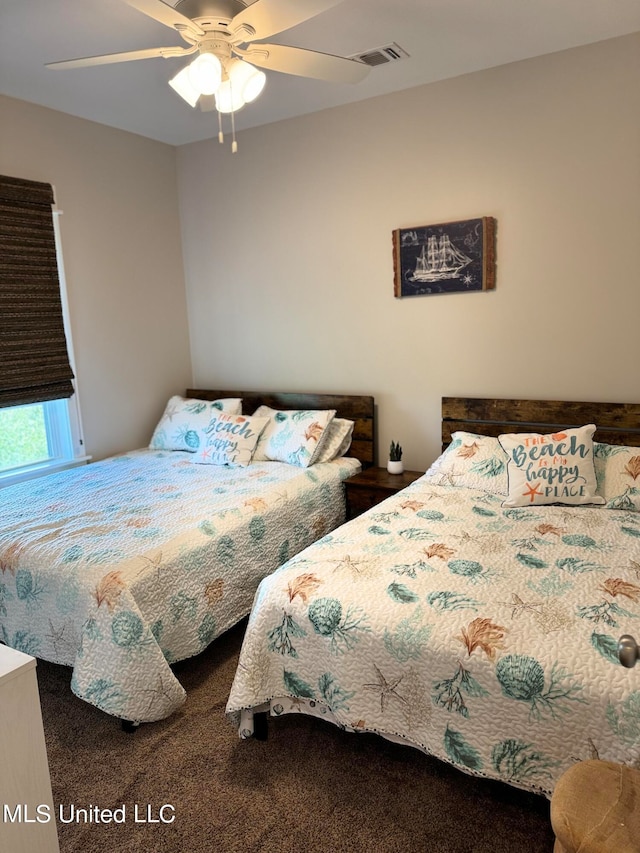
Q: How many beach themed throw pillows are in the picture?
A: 2